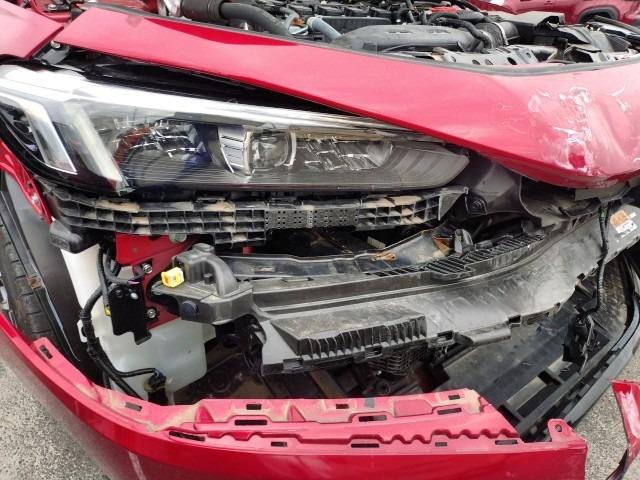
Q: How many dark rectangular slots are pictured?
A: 13